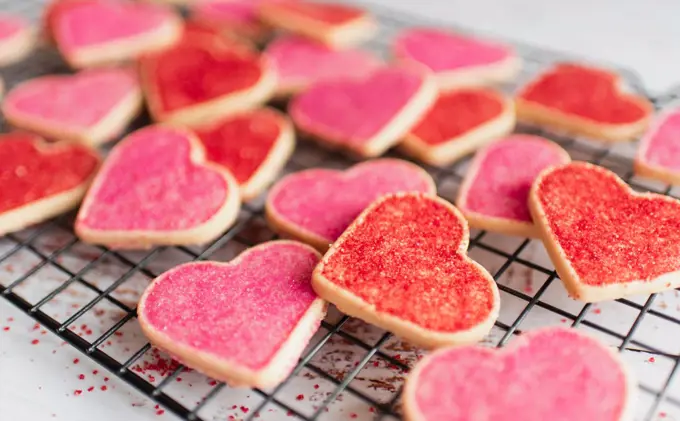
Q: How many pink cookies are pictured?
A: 13